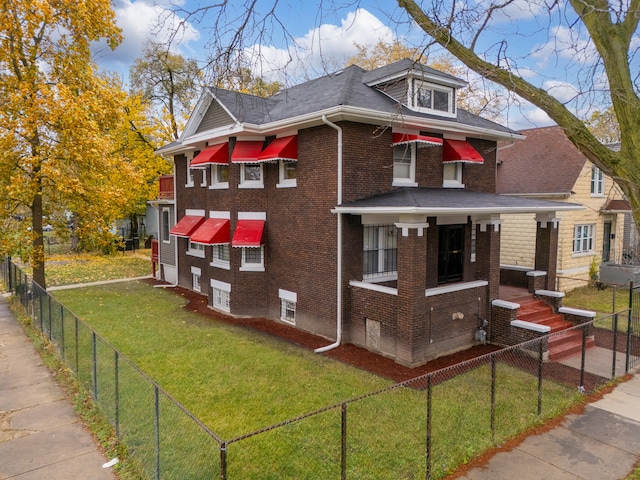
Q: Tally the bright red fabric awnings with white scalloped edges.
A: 8